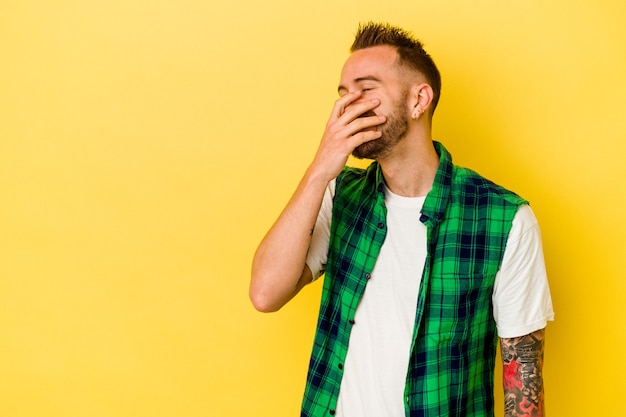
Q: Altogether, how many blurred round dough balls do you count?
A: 0